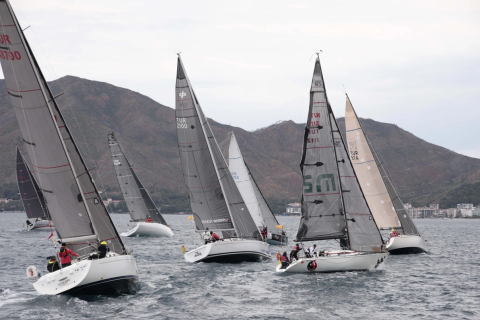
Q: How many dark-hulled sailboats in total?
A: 1